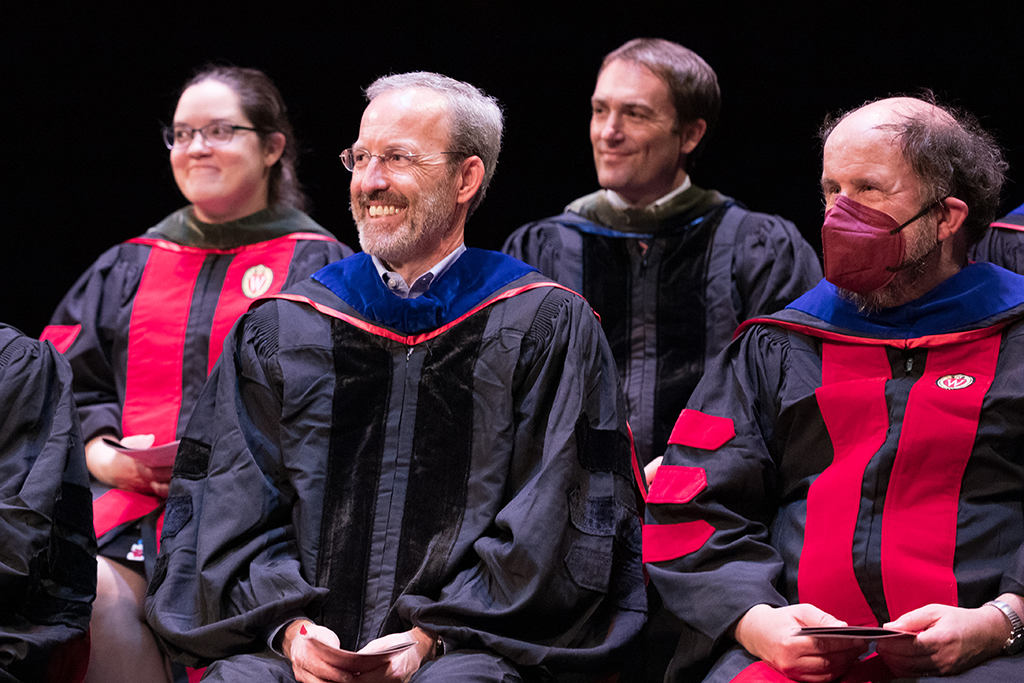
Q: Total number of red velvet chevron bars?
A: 4